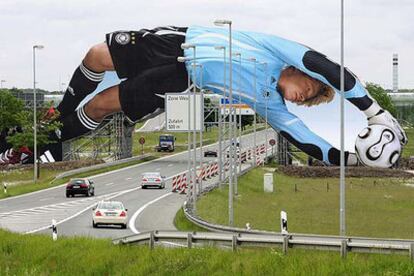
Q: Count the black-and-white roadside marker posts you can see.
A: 3